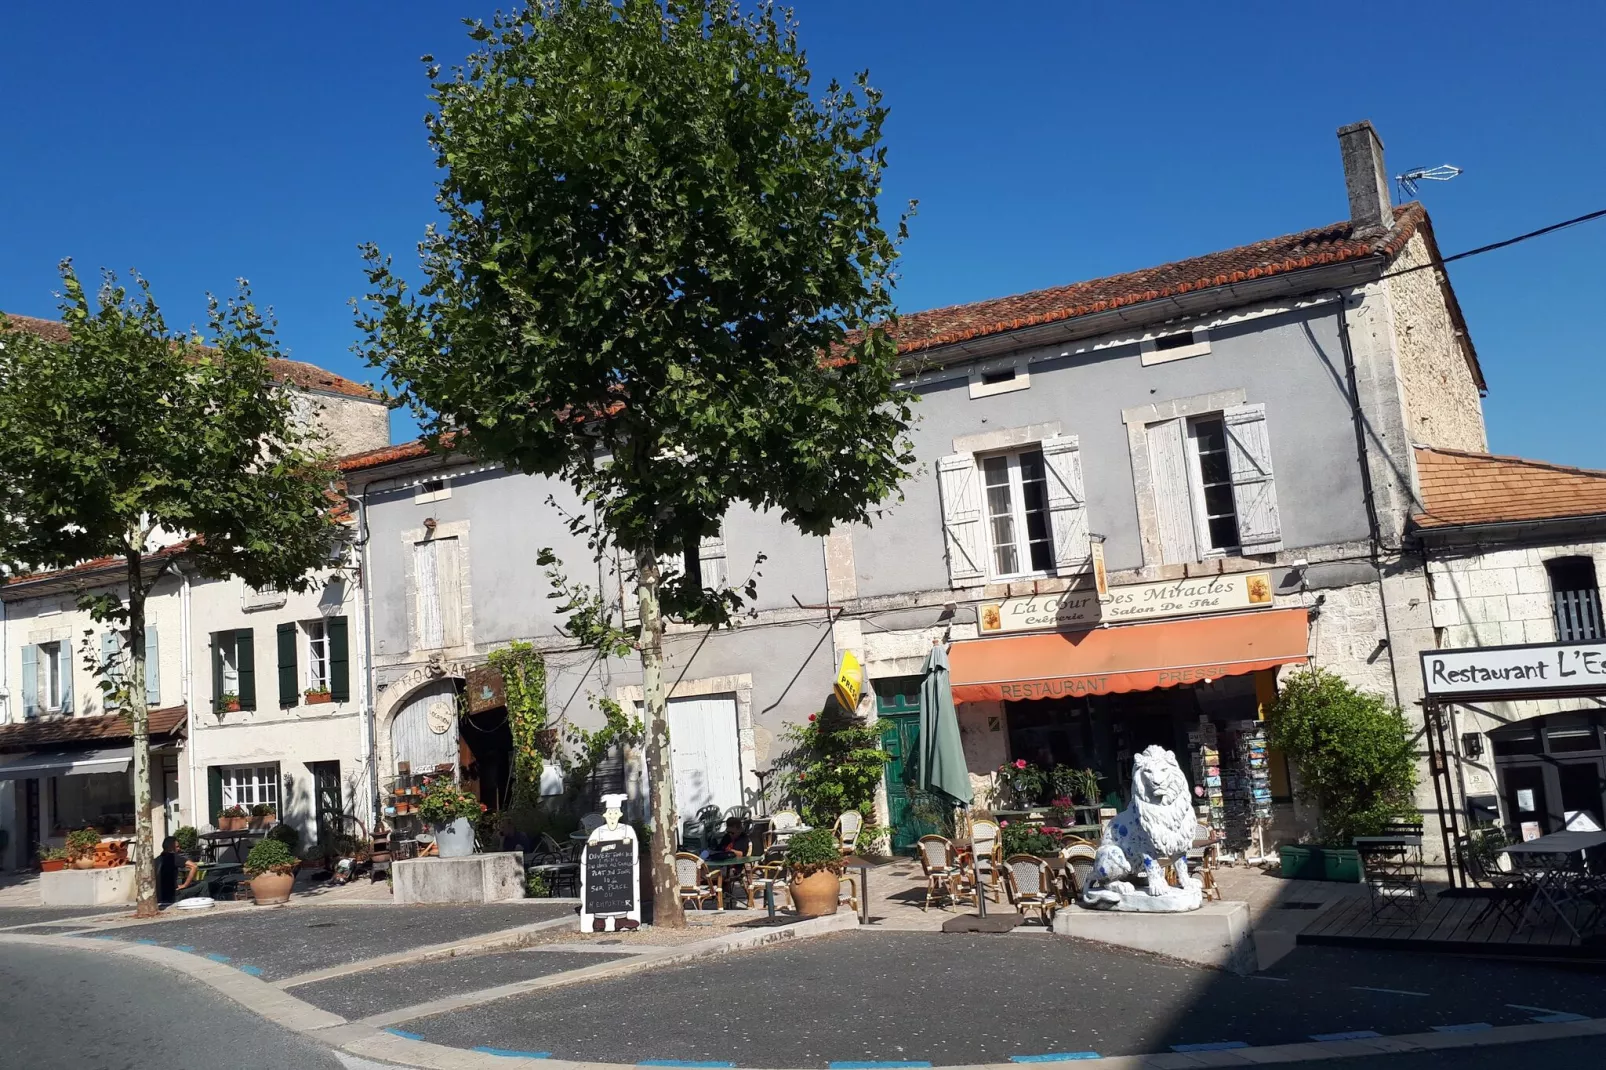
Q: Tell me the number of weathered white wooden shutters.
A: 8